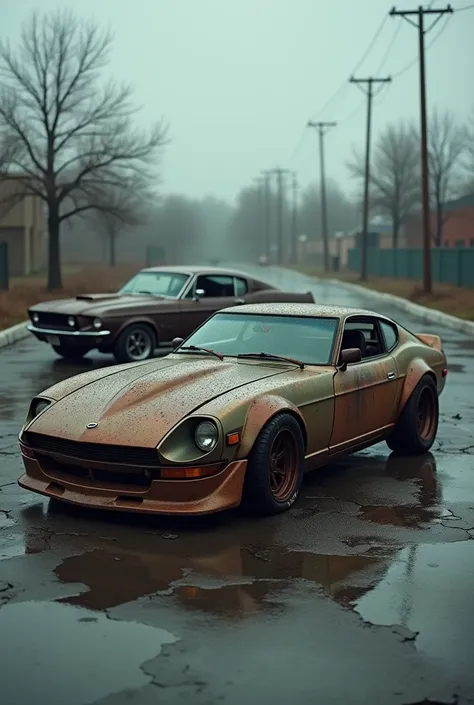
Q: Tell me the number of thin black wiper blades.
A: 2